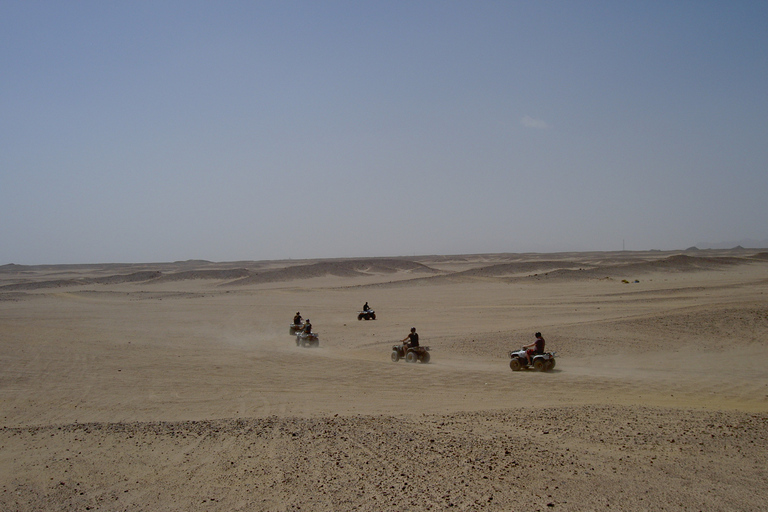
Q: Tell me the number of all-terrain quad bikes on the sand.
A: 5